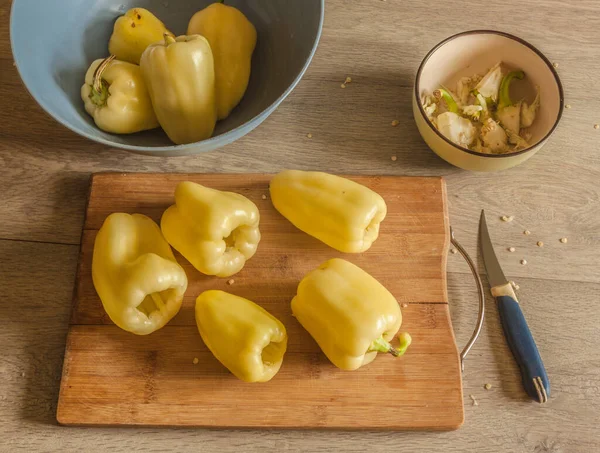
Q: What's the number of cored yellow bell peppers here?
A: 4